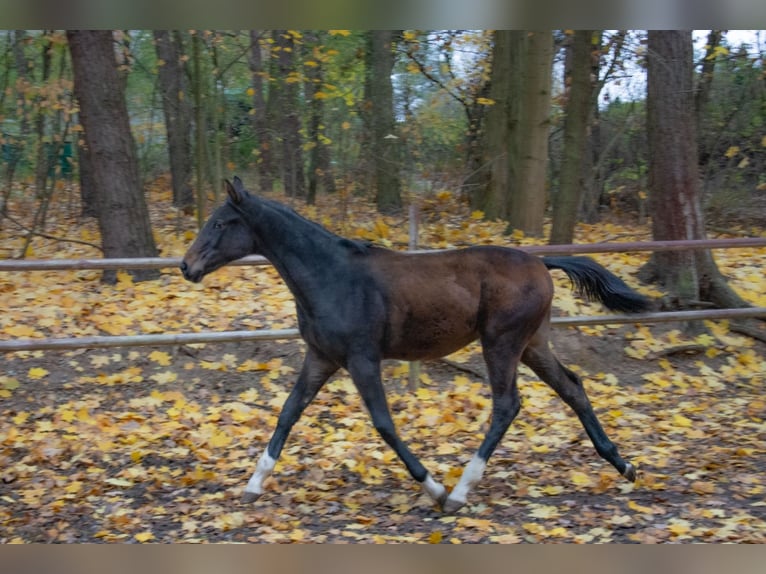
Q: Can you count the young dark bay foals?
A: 1